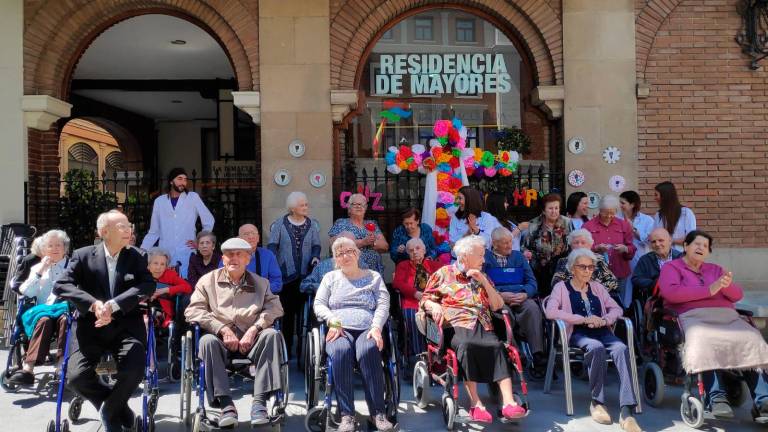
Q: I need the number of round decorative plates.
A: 8